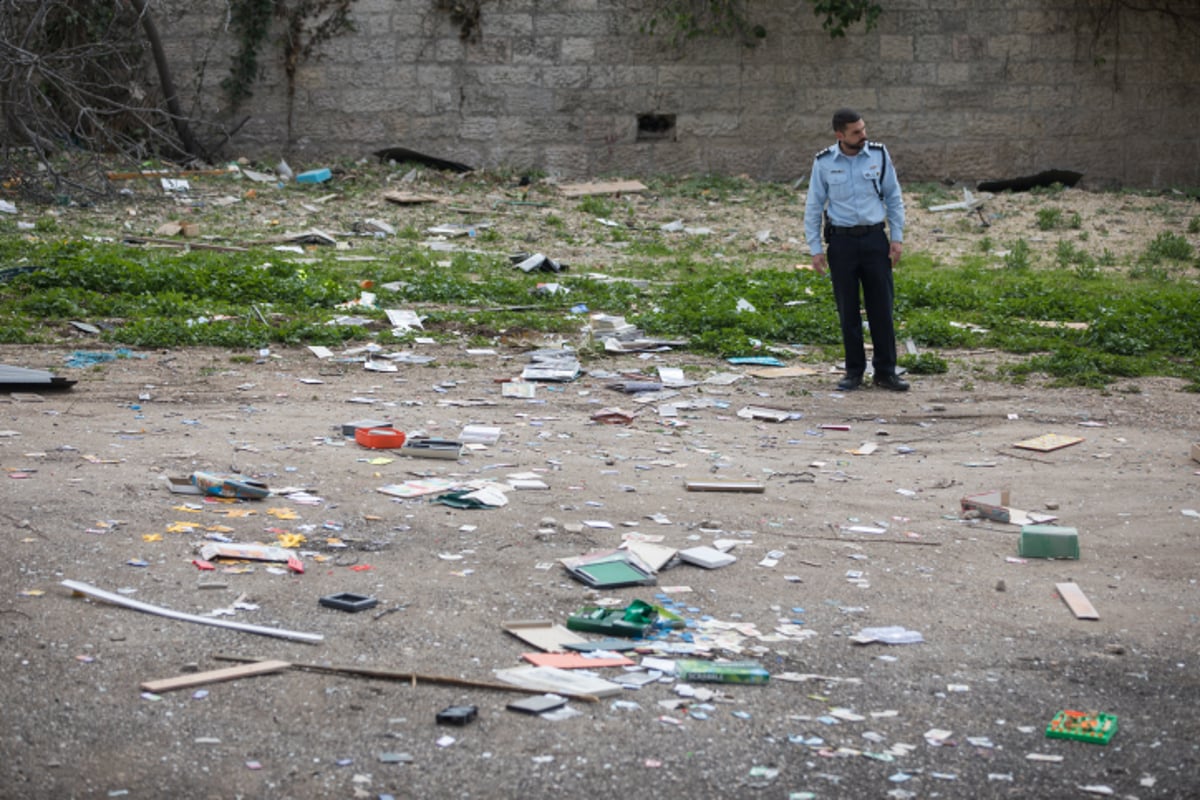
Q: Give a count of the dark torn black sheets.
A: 2